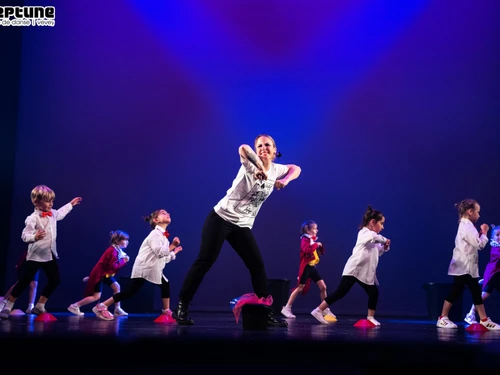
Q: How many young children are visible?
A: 8